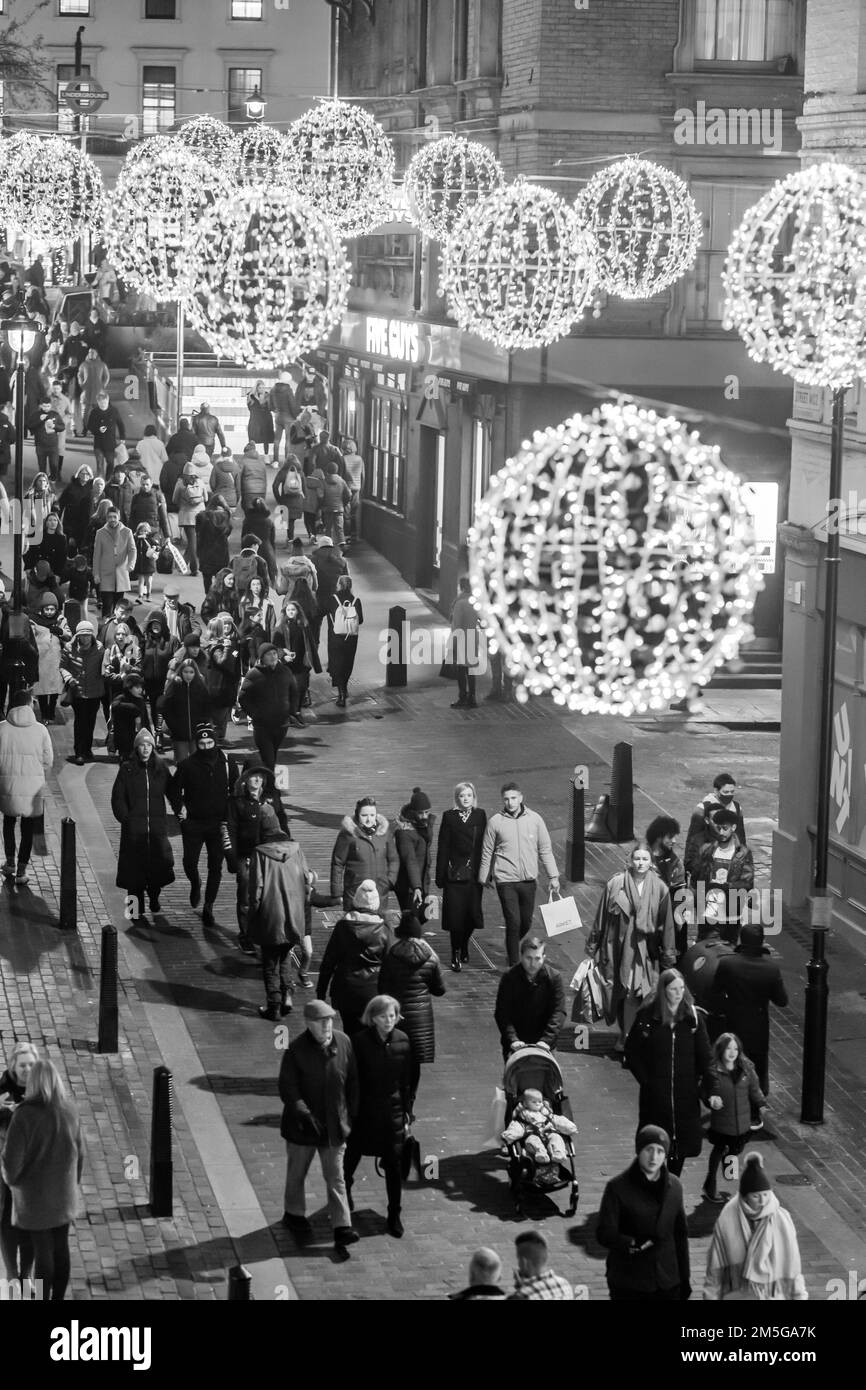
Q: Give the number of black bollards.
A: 7